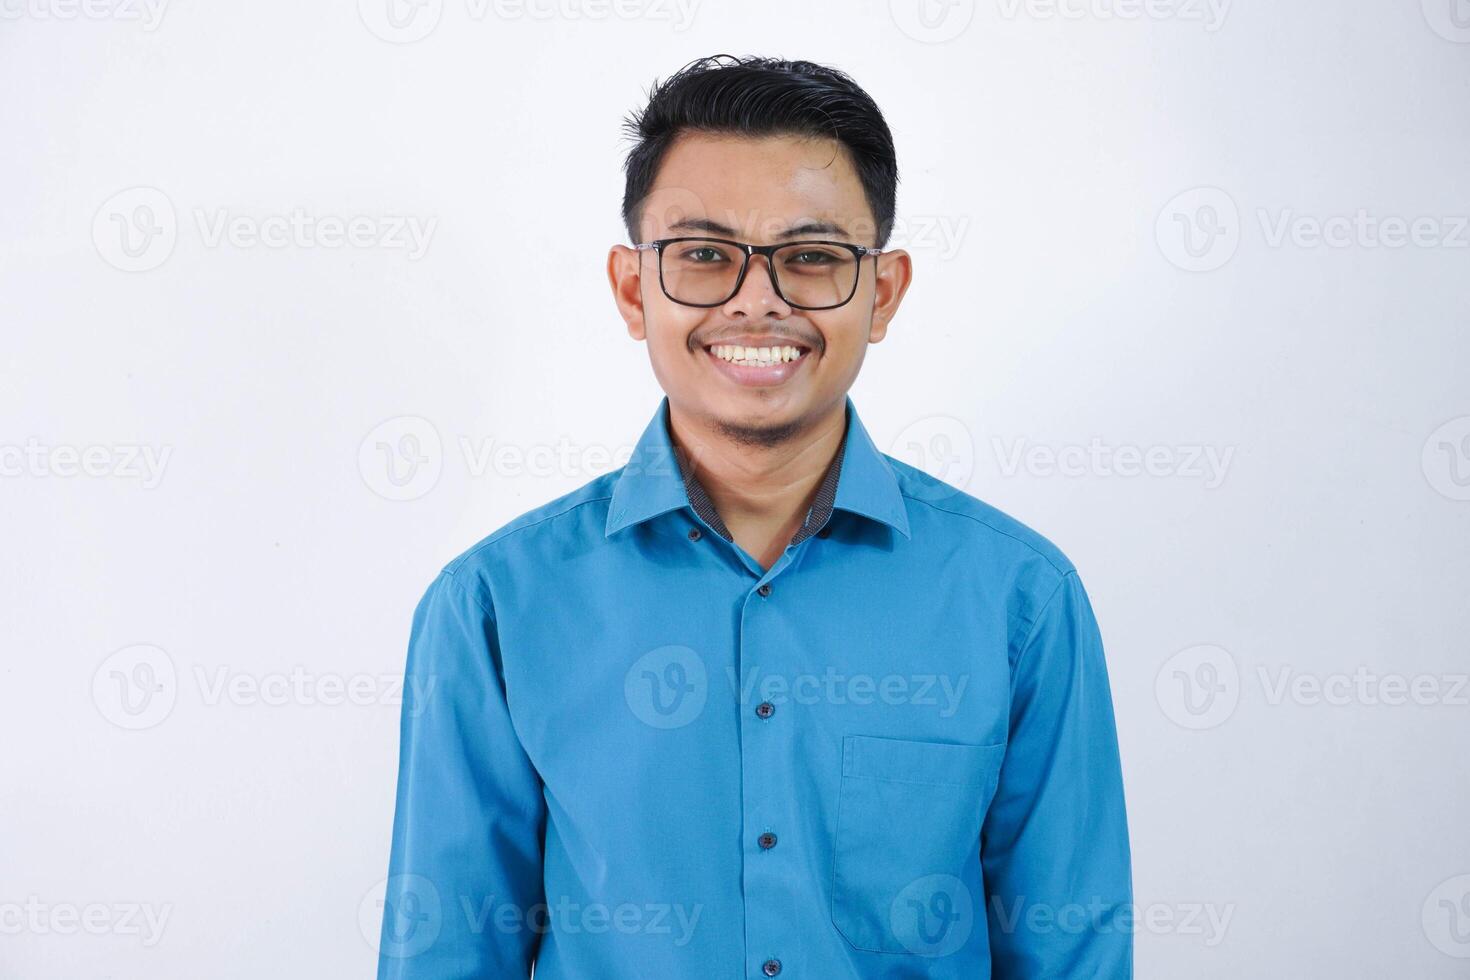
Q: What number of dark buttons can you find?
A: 6